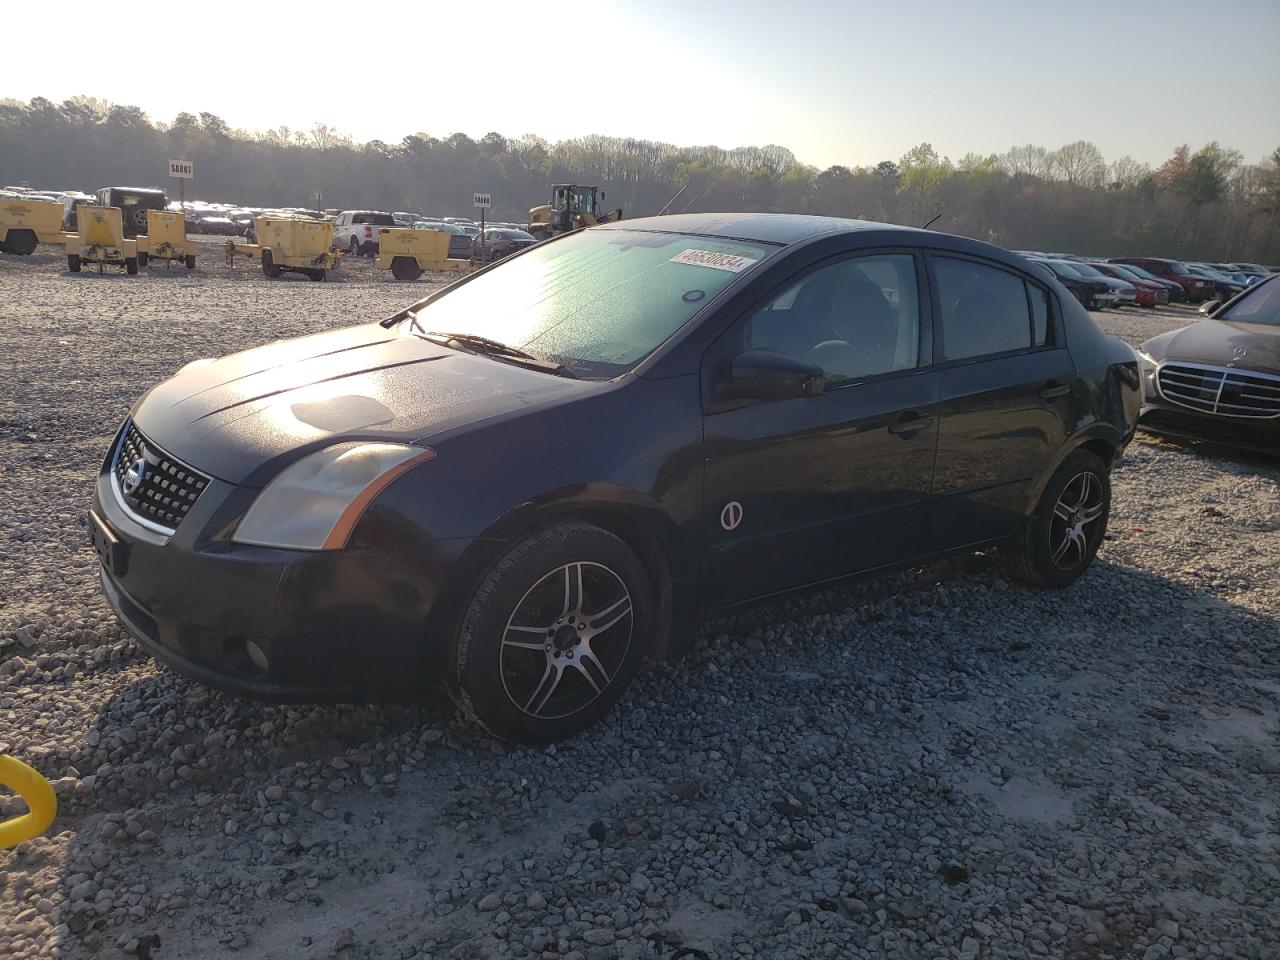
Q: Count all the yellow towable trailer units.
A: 5